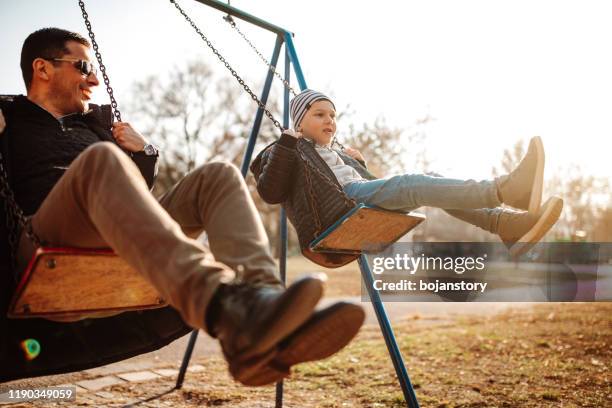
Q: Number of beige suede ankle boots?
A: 2